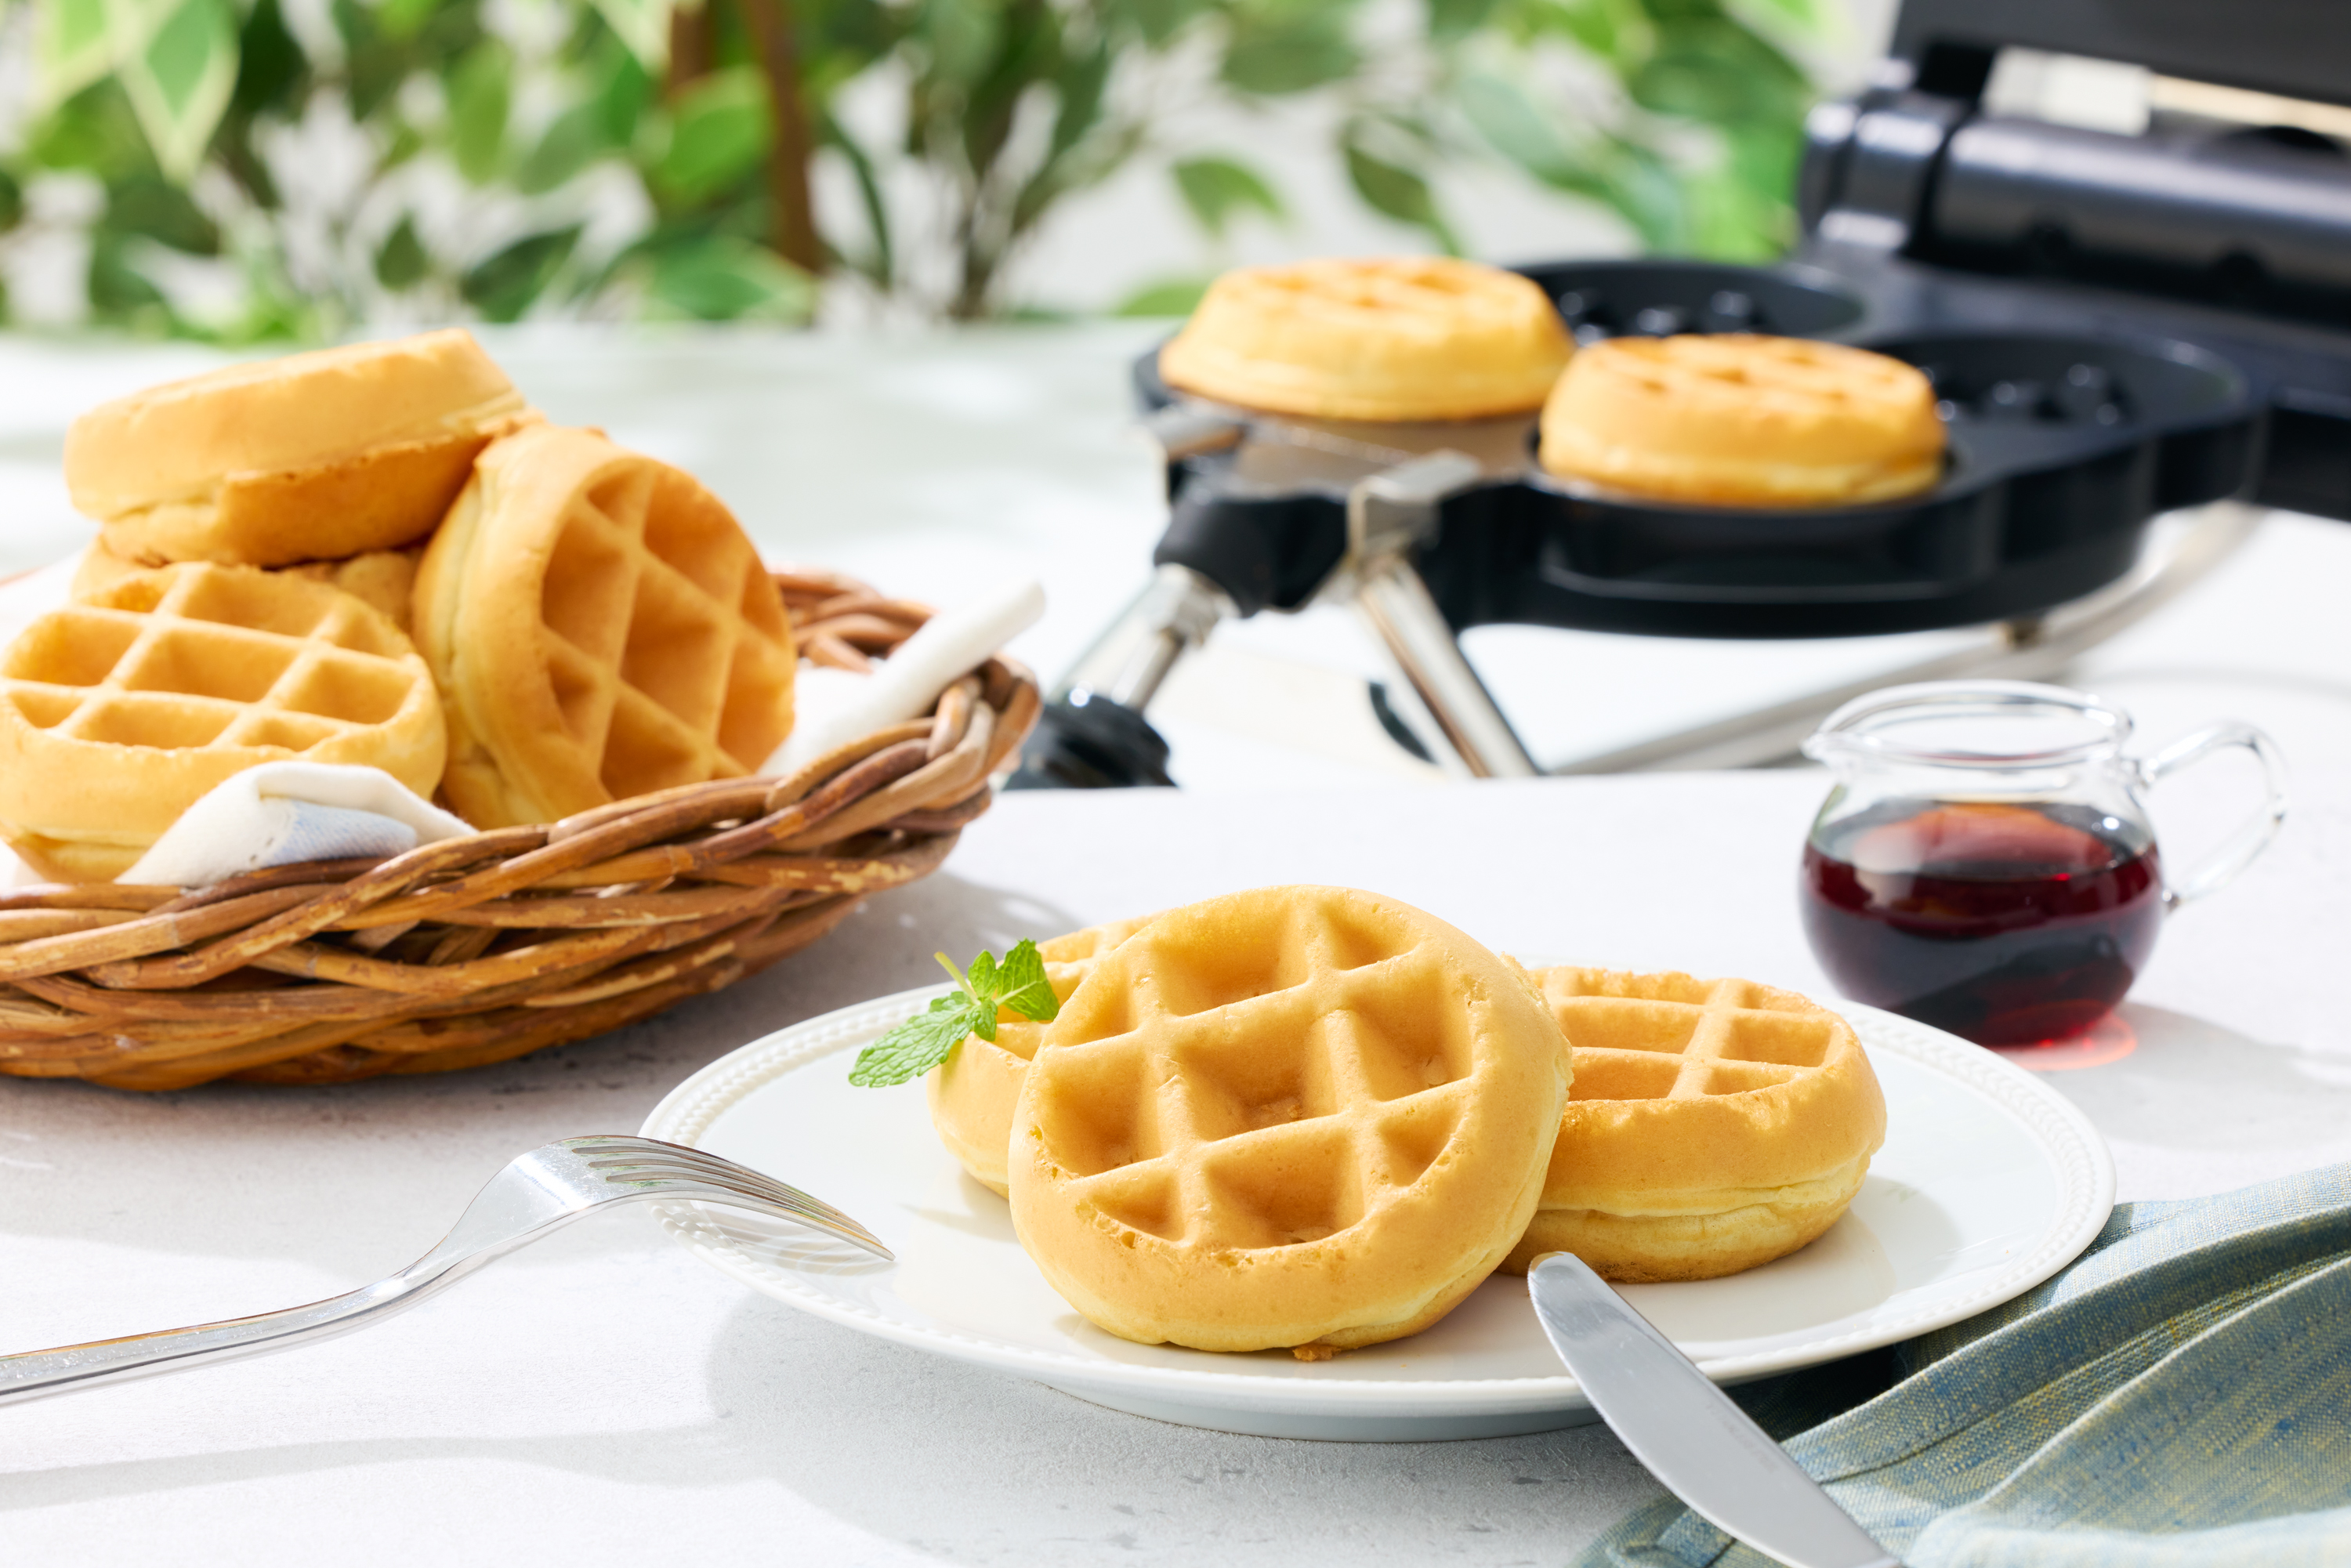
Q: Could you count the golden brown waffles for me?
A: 9